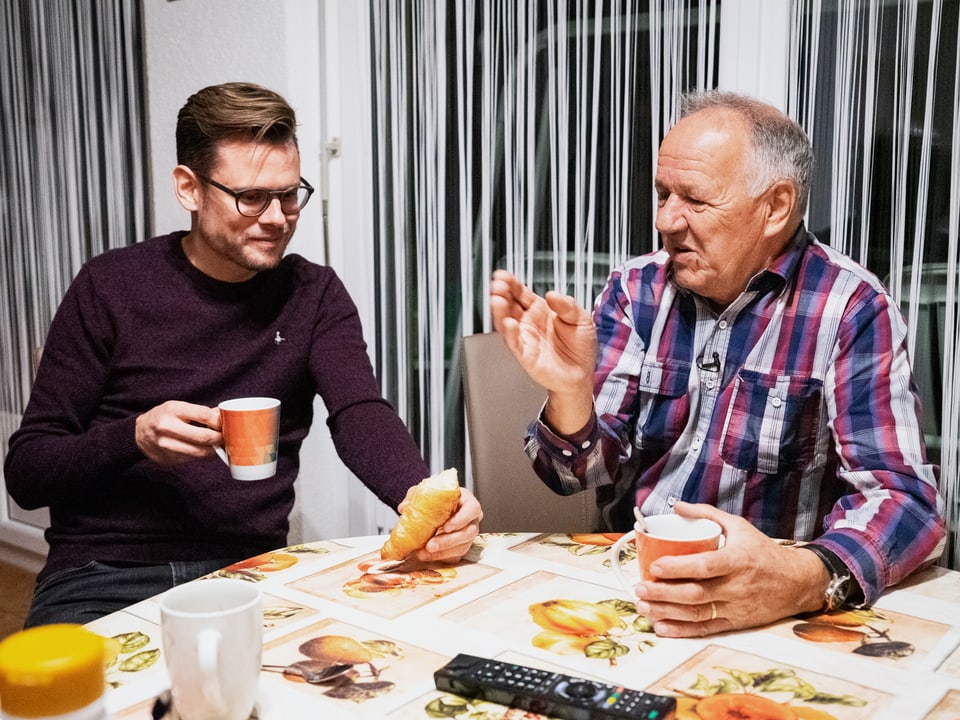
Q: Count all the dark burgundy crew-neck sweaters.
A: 1